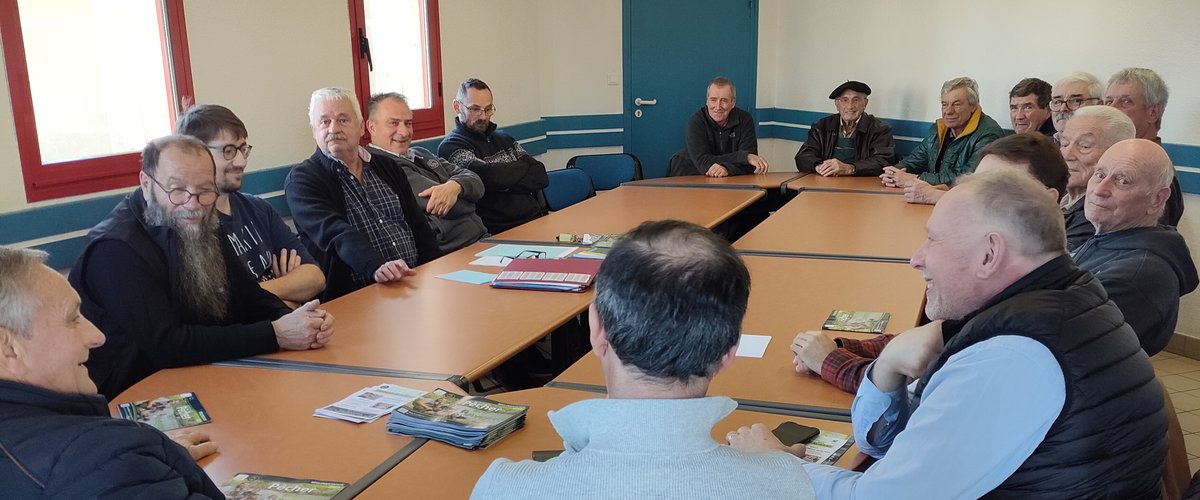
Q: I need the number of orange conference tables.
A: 8